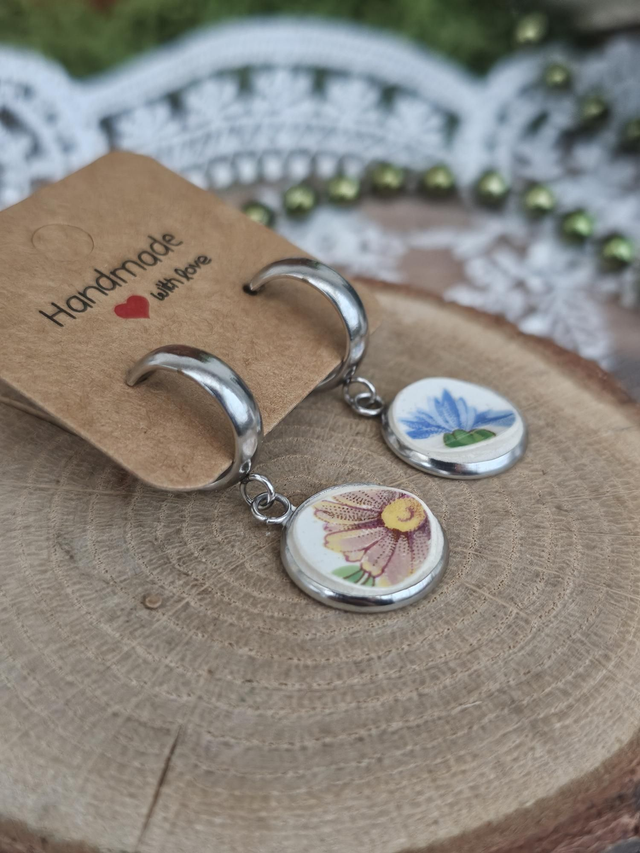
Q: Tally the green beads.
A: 13